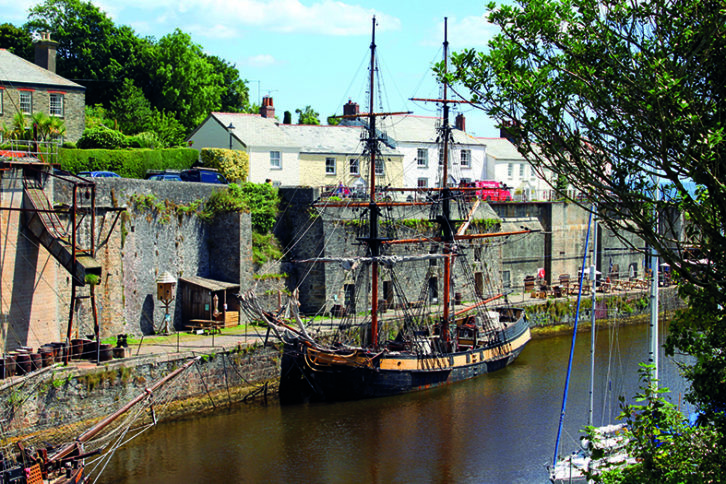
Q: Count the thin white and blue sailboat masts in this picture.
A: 3